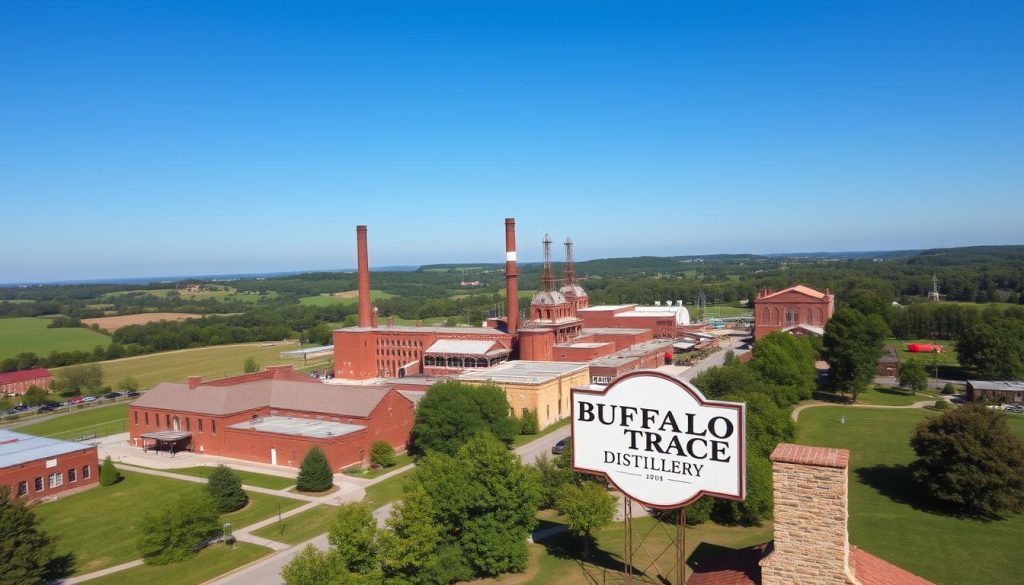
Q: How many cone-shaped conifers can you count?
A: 3